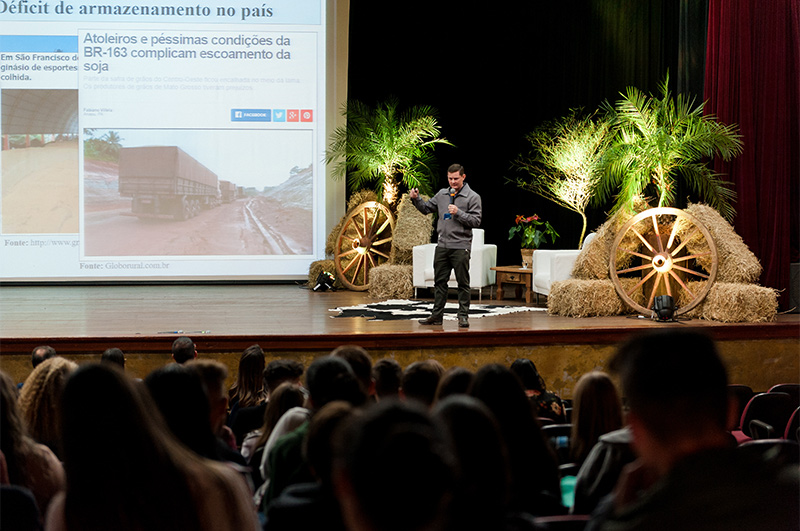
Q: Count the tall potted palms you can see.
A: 2